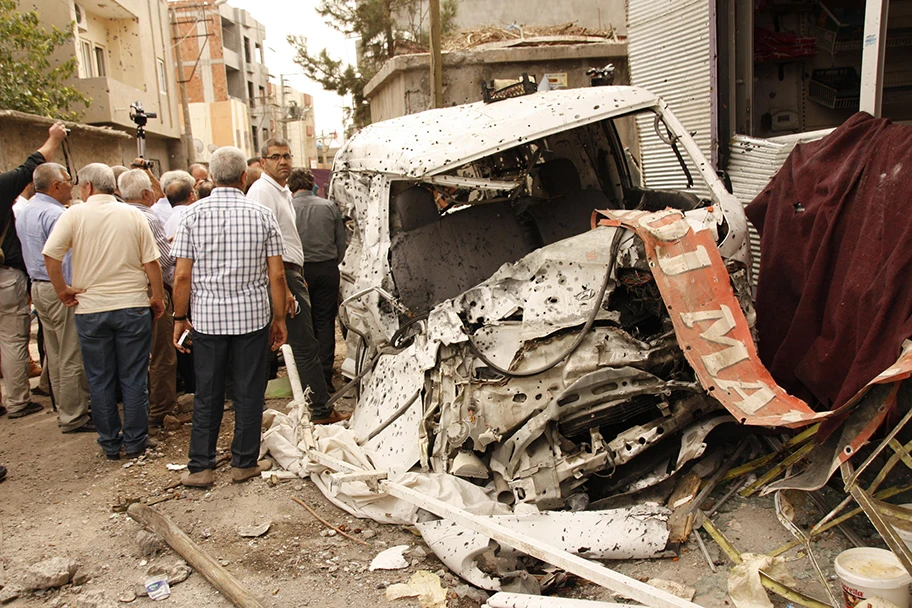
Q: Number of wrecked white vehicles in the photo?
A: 1